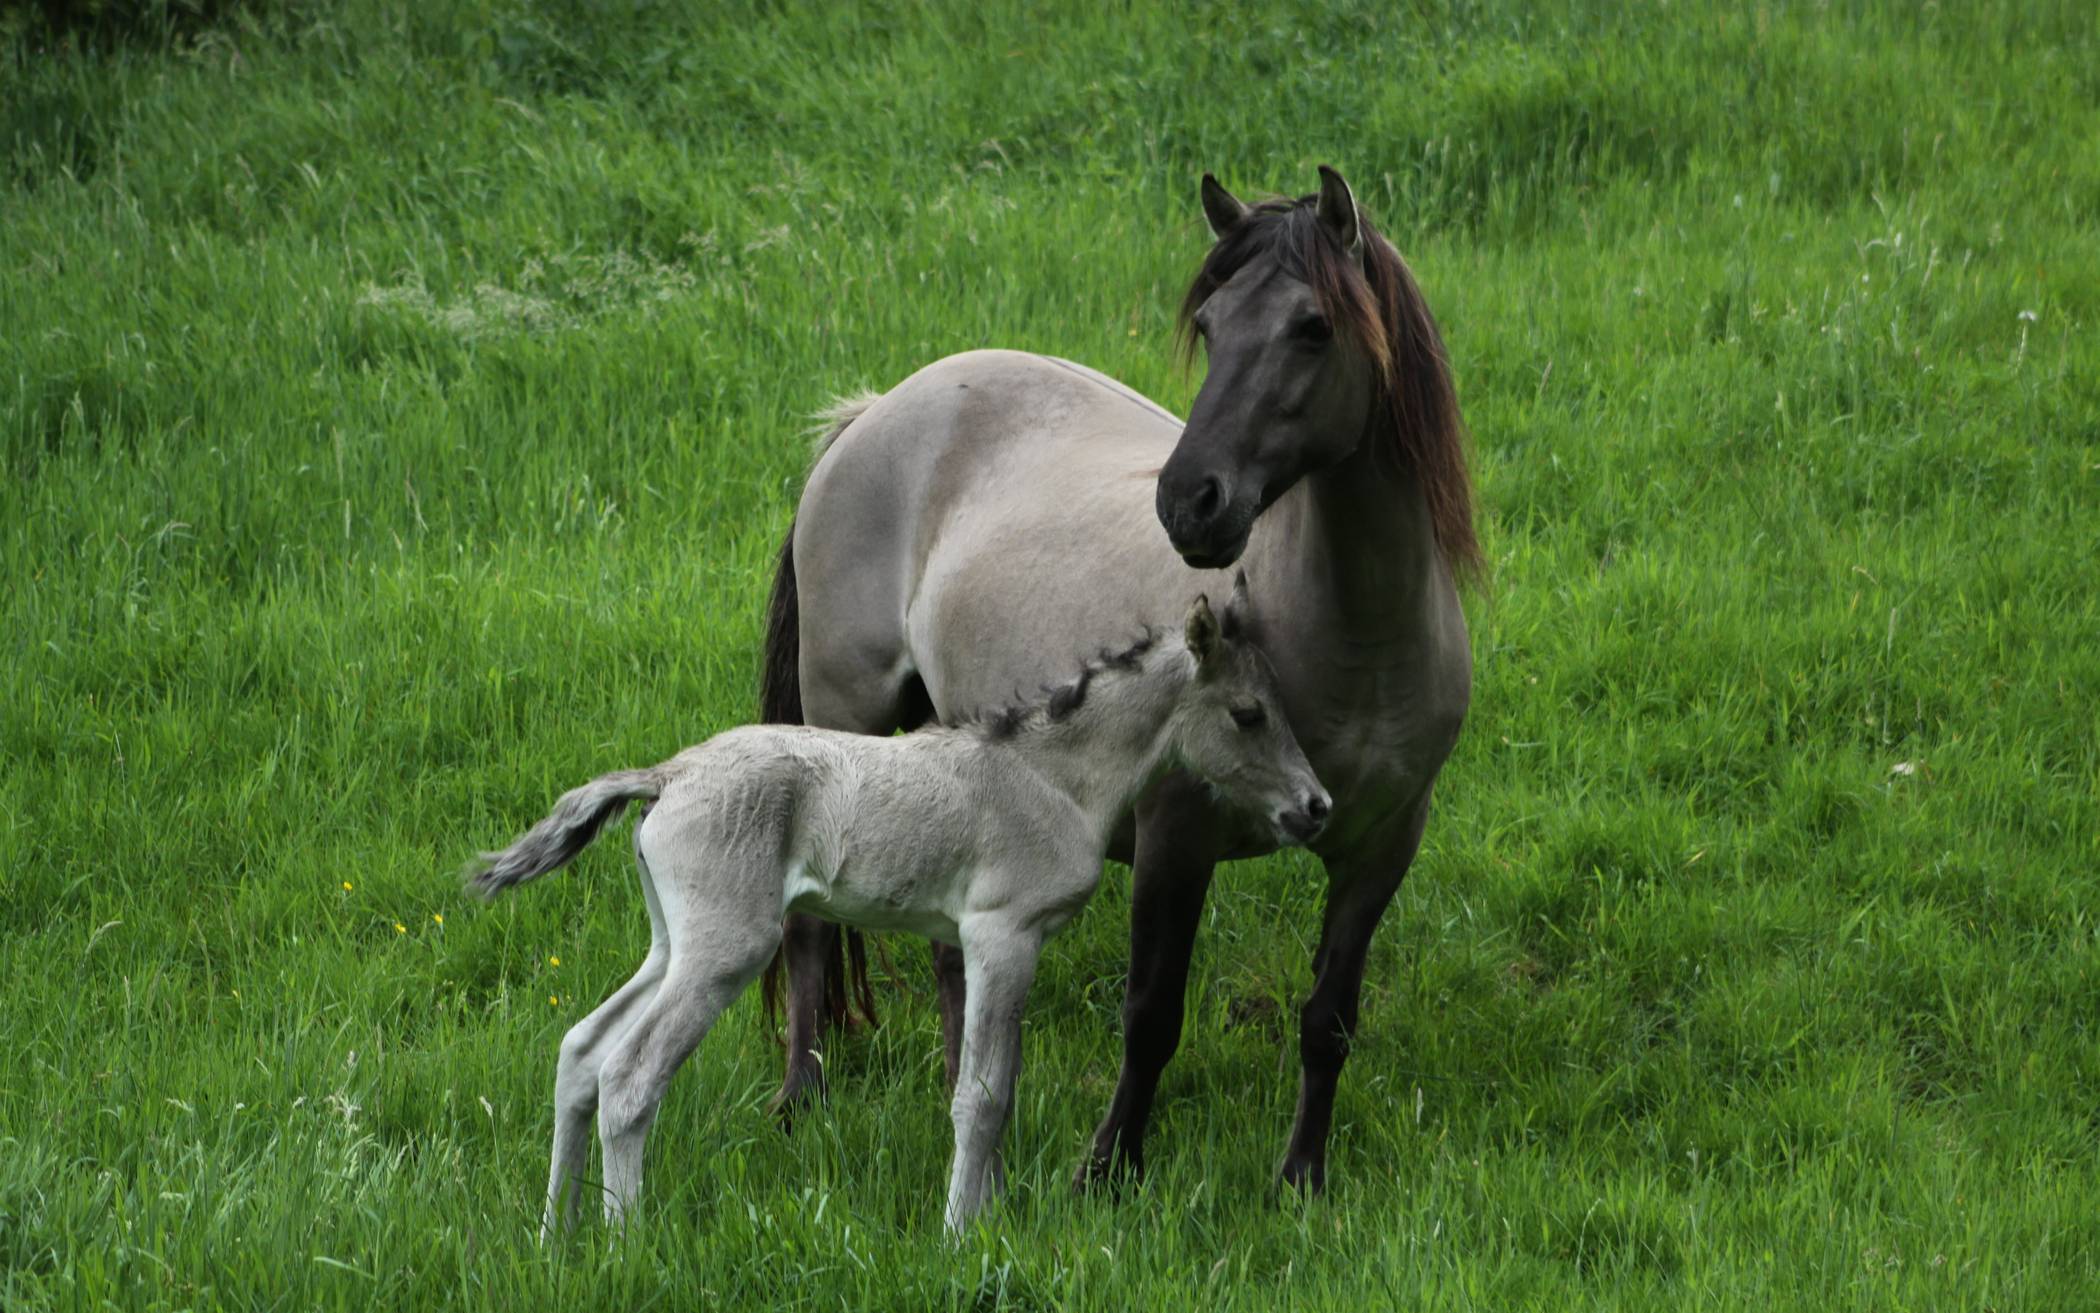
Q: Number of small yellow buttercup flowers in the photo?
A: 5